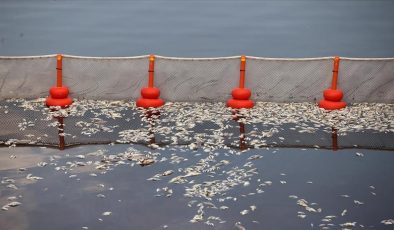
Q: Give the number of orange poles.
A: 4